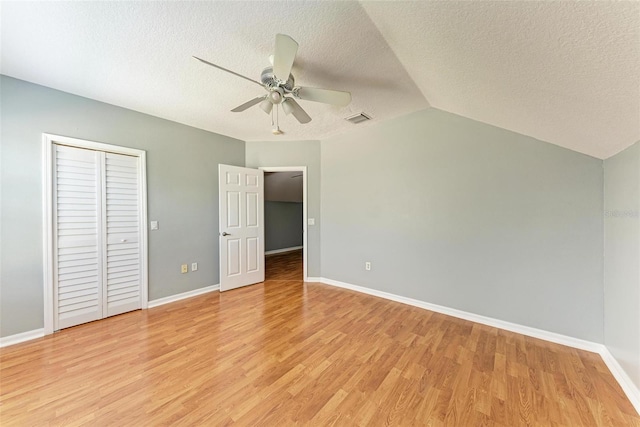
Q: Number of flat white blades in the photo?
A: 5